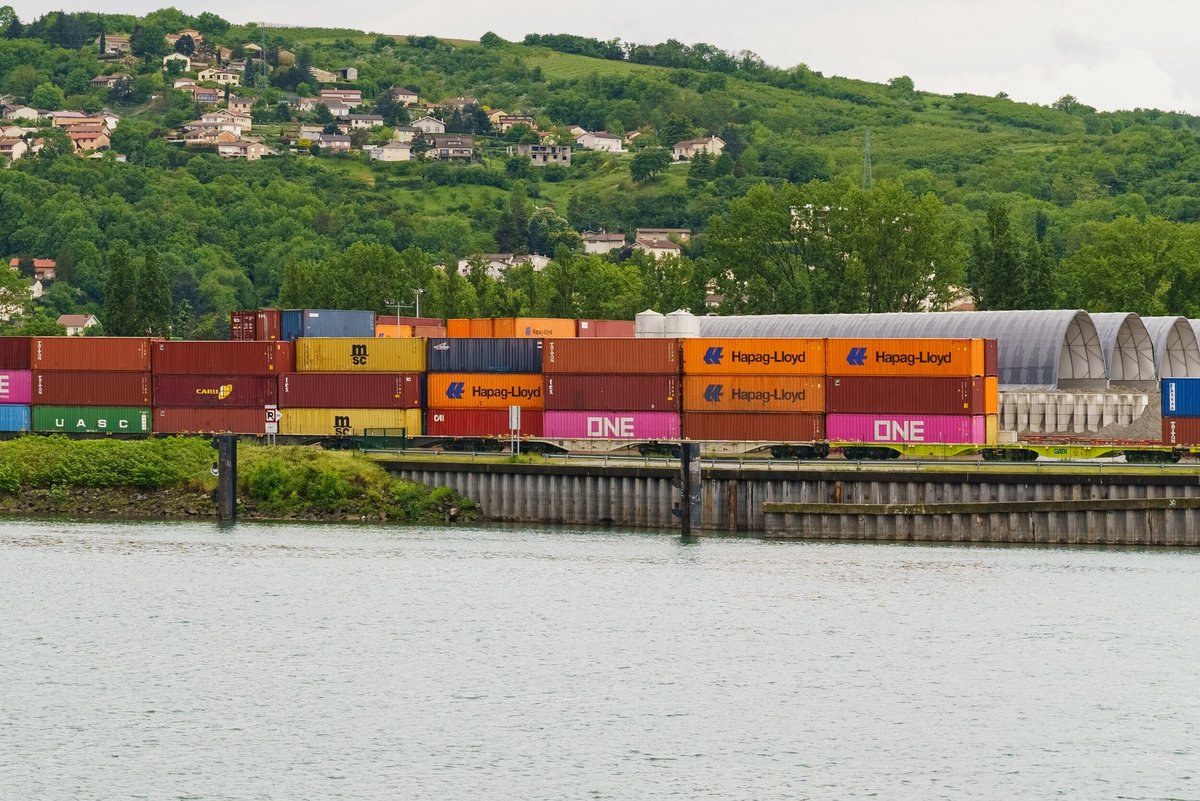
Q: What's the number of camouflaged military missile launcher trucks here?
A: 0